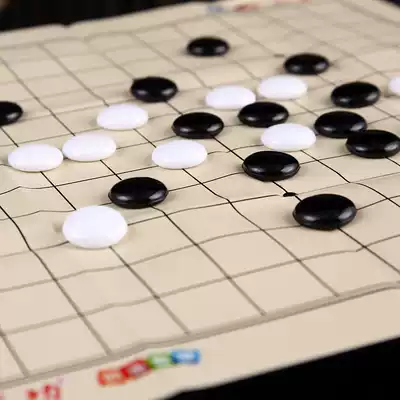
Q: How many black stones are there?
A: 12